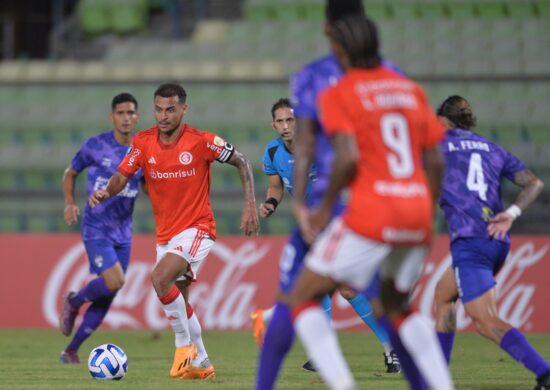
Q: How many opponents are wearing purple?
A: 3